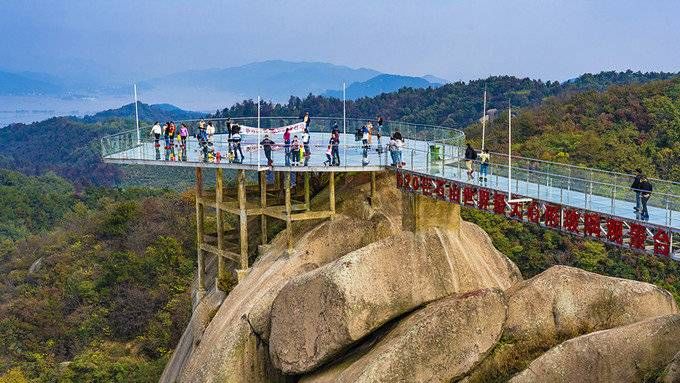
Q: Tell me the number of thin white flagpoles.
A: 5